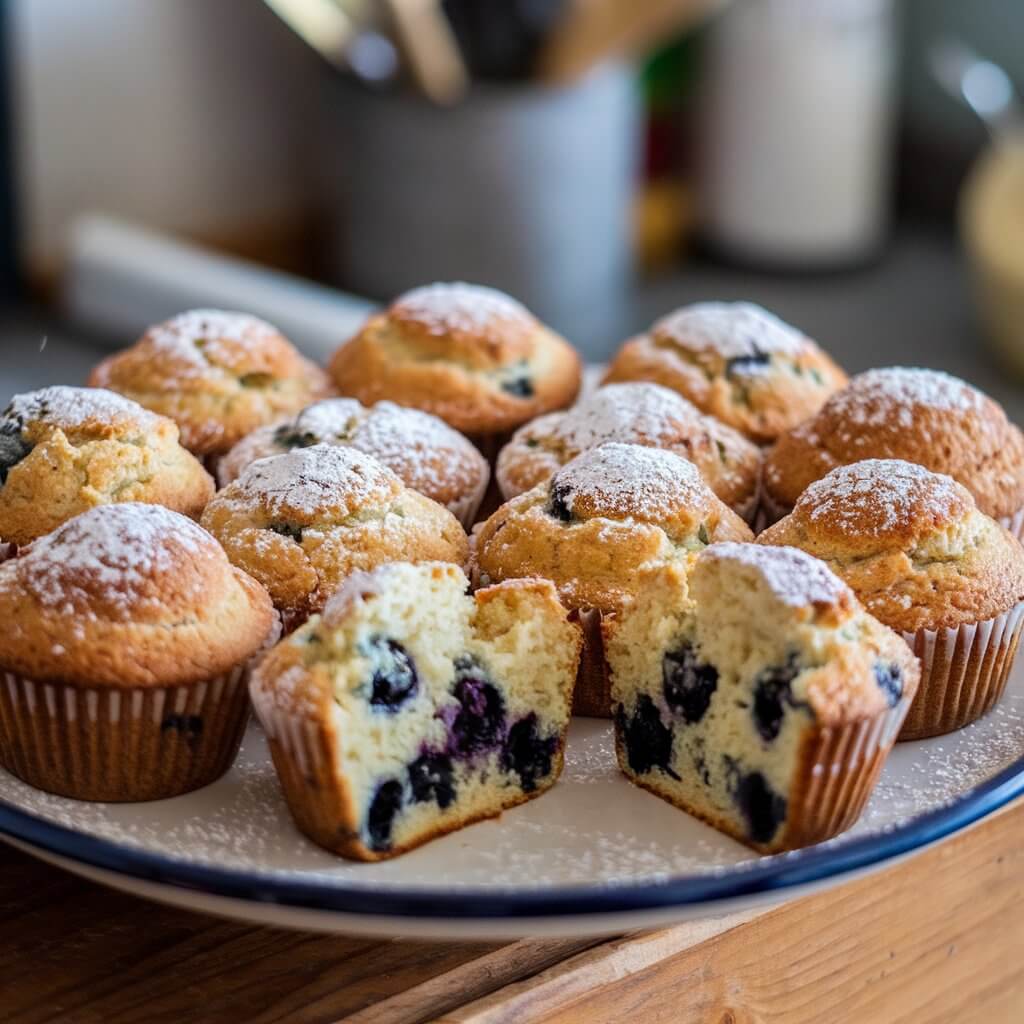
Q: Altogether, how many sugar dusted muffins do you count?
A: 12